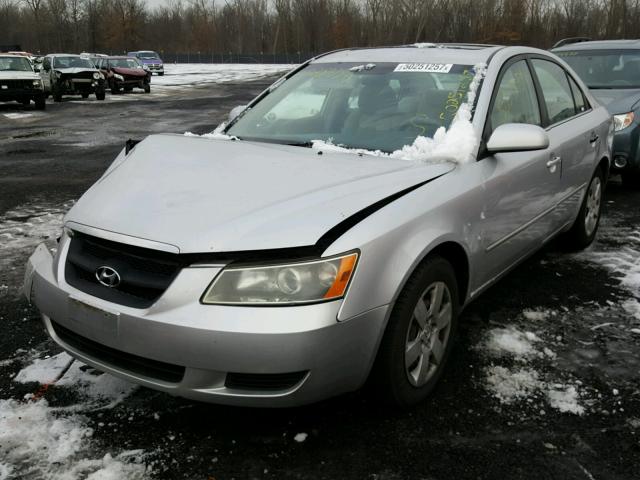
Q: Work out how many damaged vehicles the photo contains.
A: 3